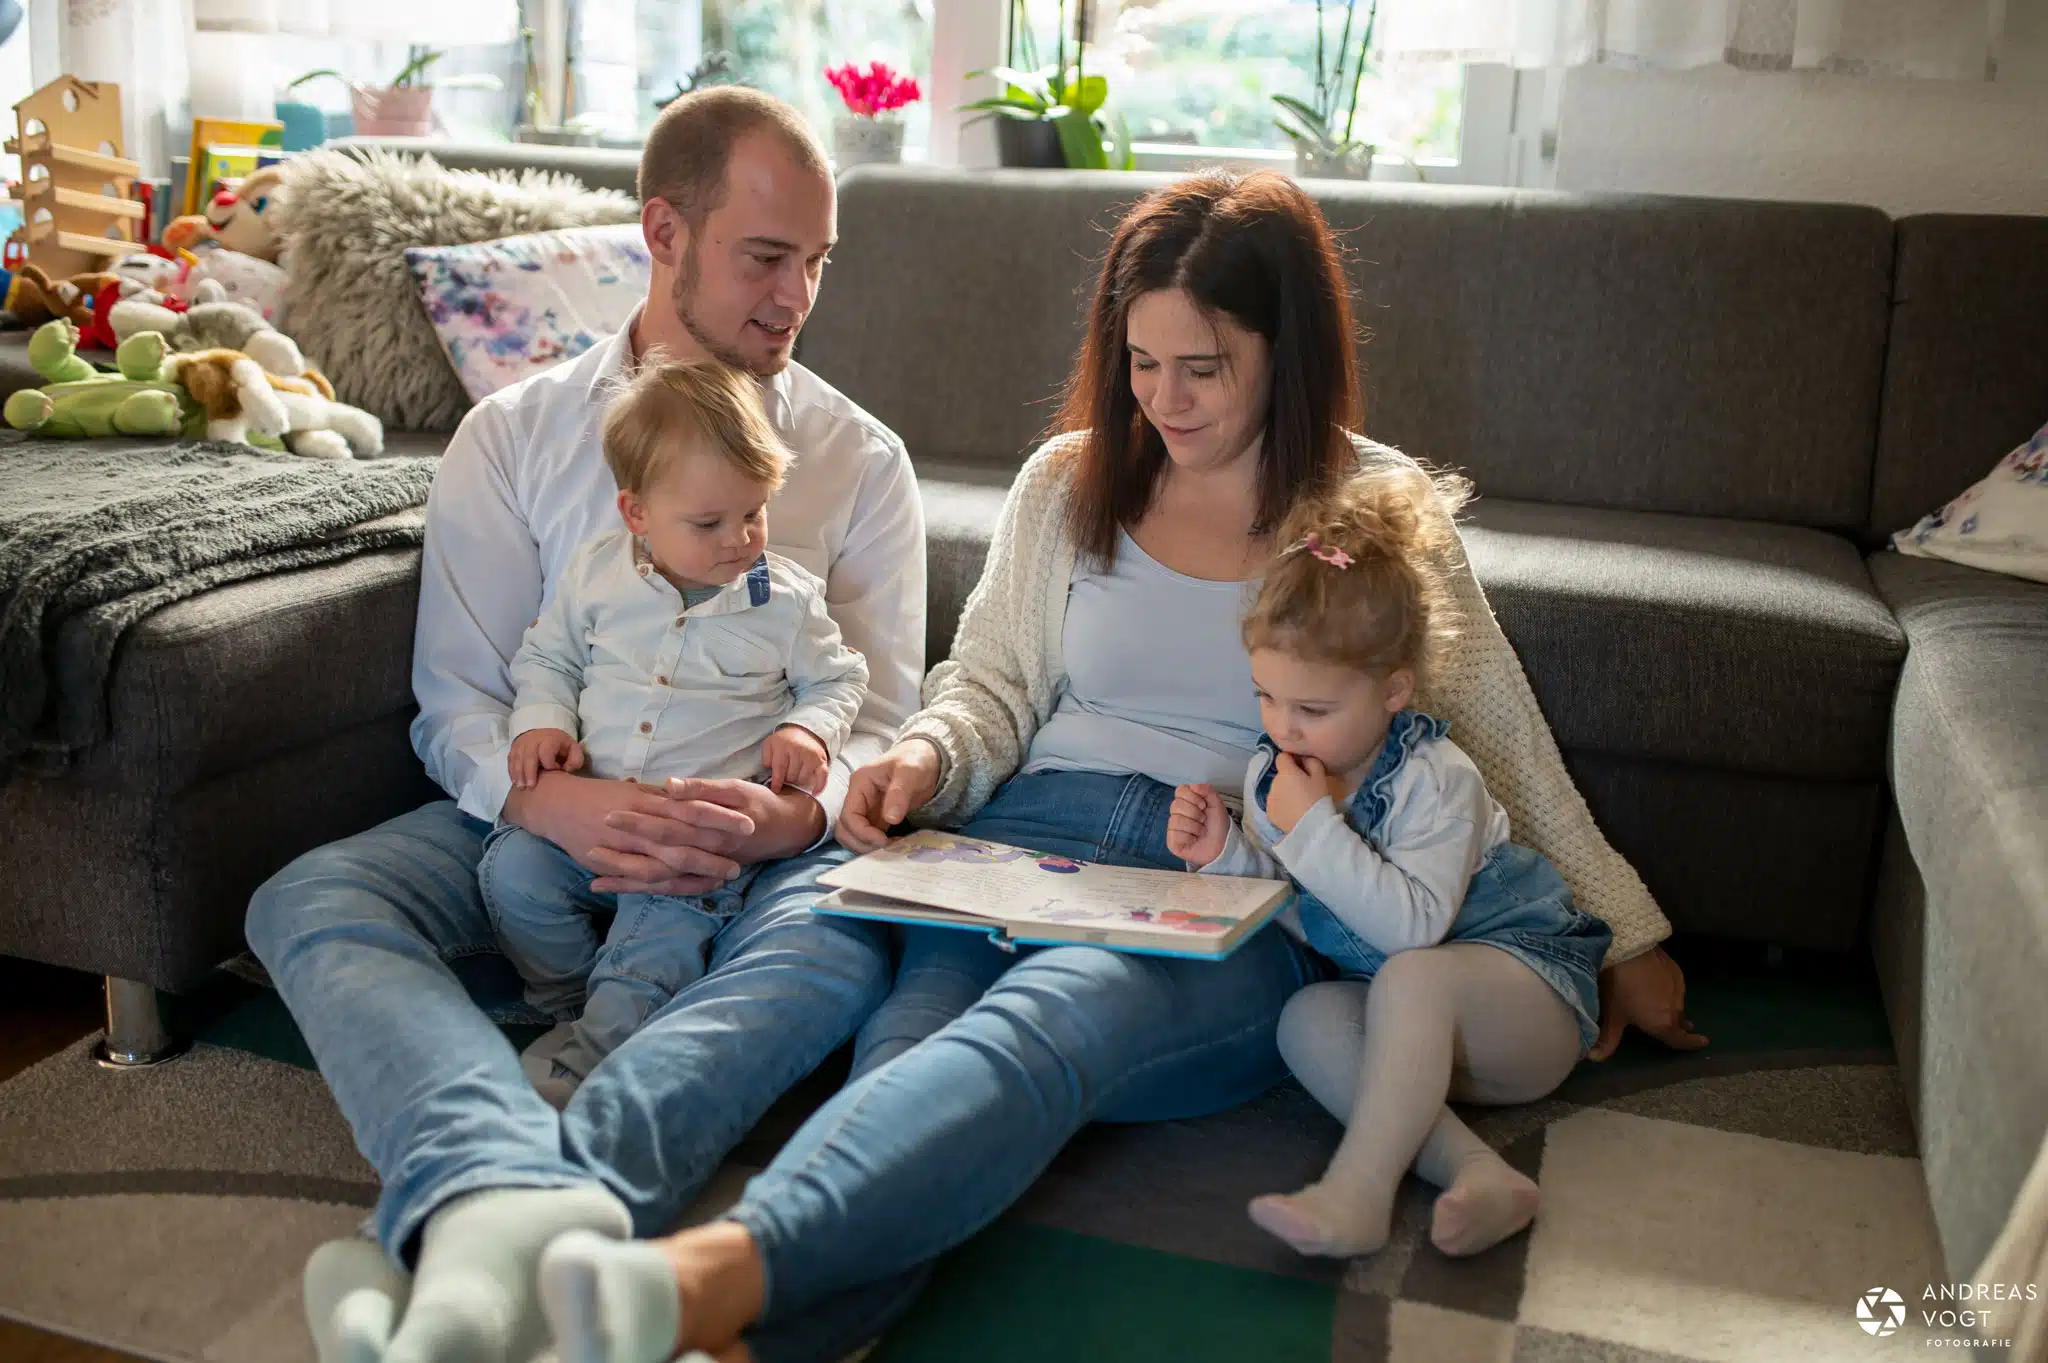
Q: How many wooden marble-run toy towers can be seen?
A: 1